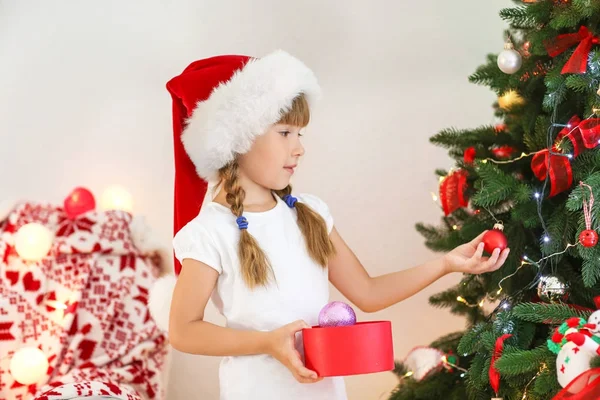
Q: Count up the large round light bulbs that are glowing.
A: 3